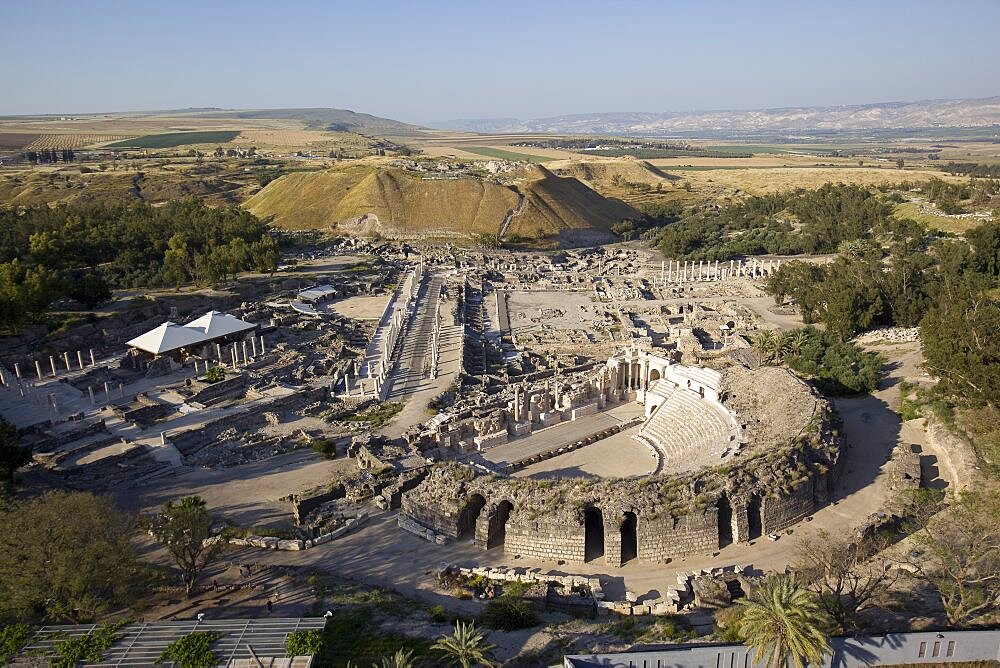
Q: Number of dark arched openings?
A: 6